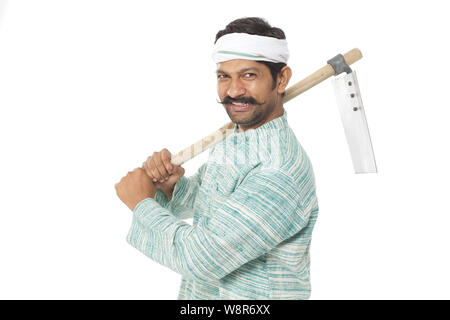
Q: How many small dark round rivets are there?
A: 3